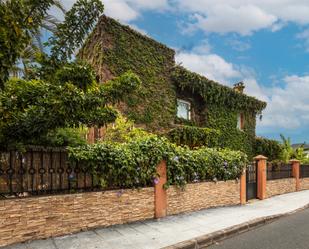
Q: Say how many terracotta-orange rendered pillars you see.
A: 4